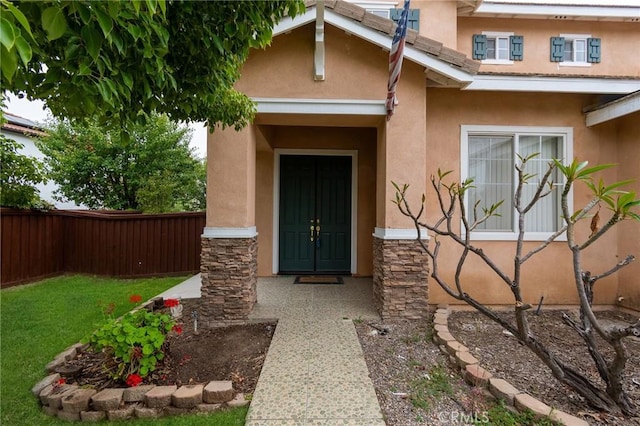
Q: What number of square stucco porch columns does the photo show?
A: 2